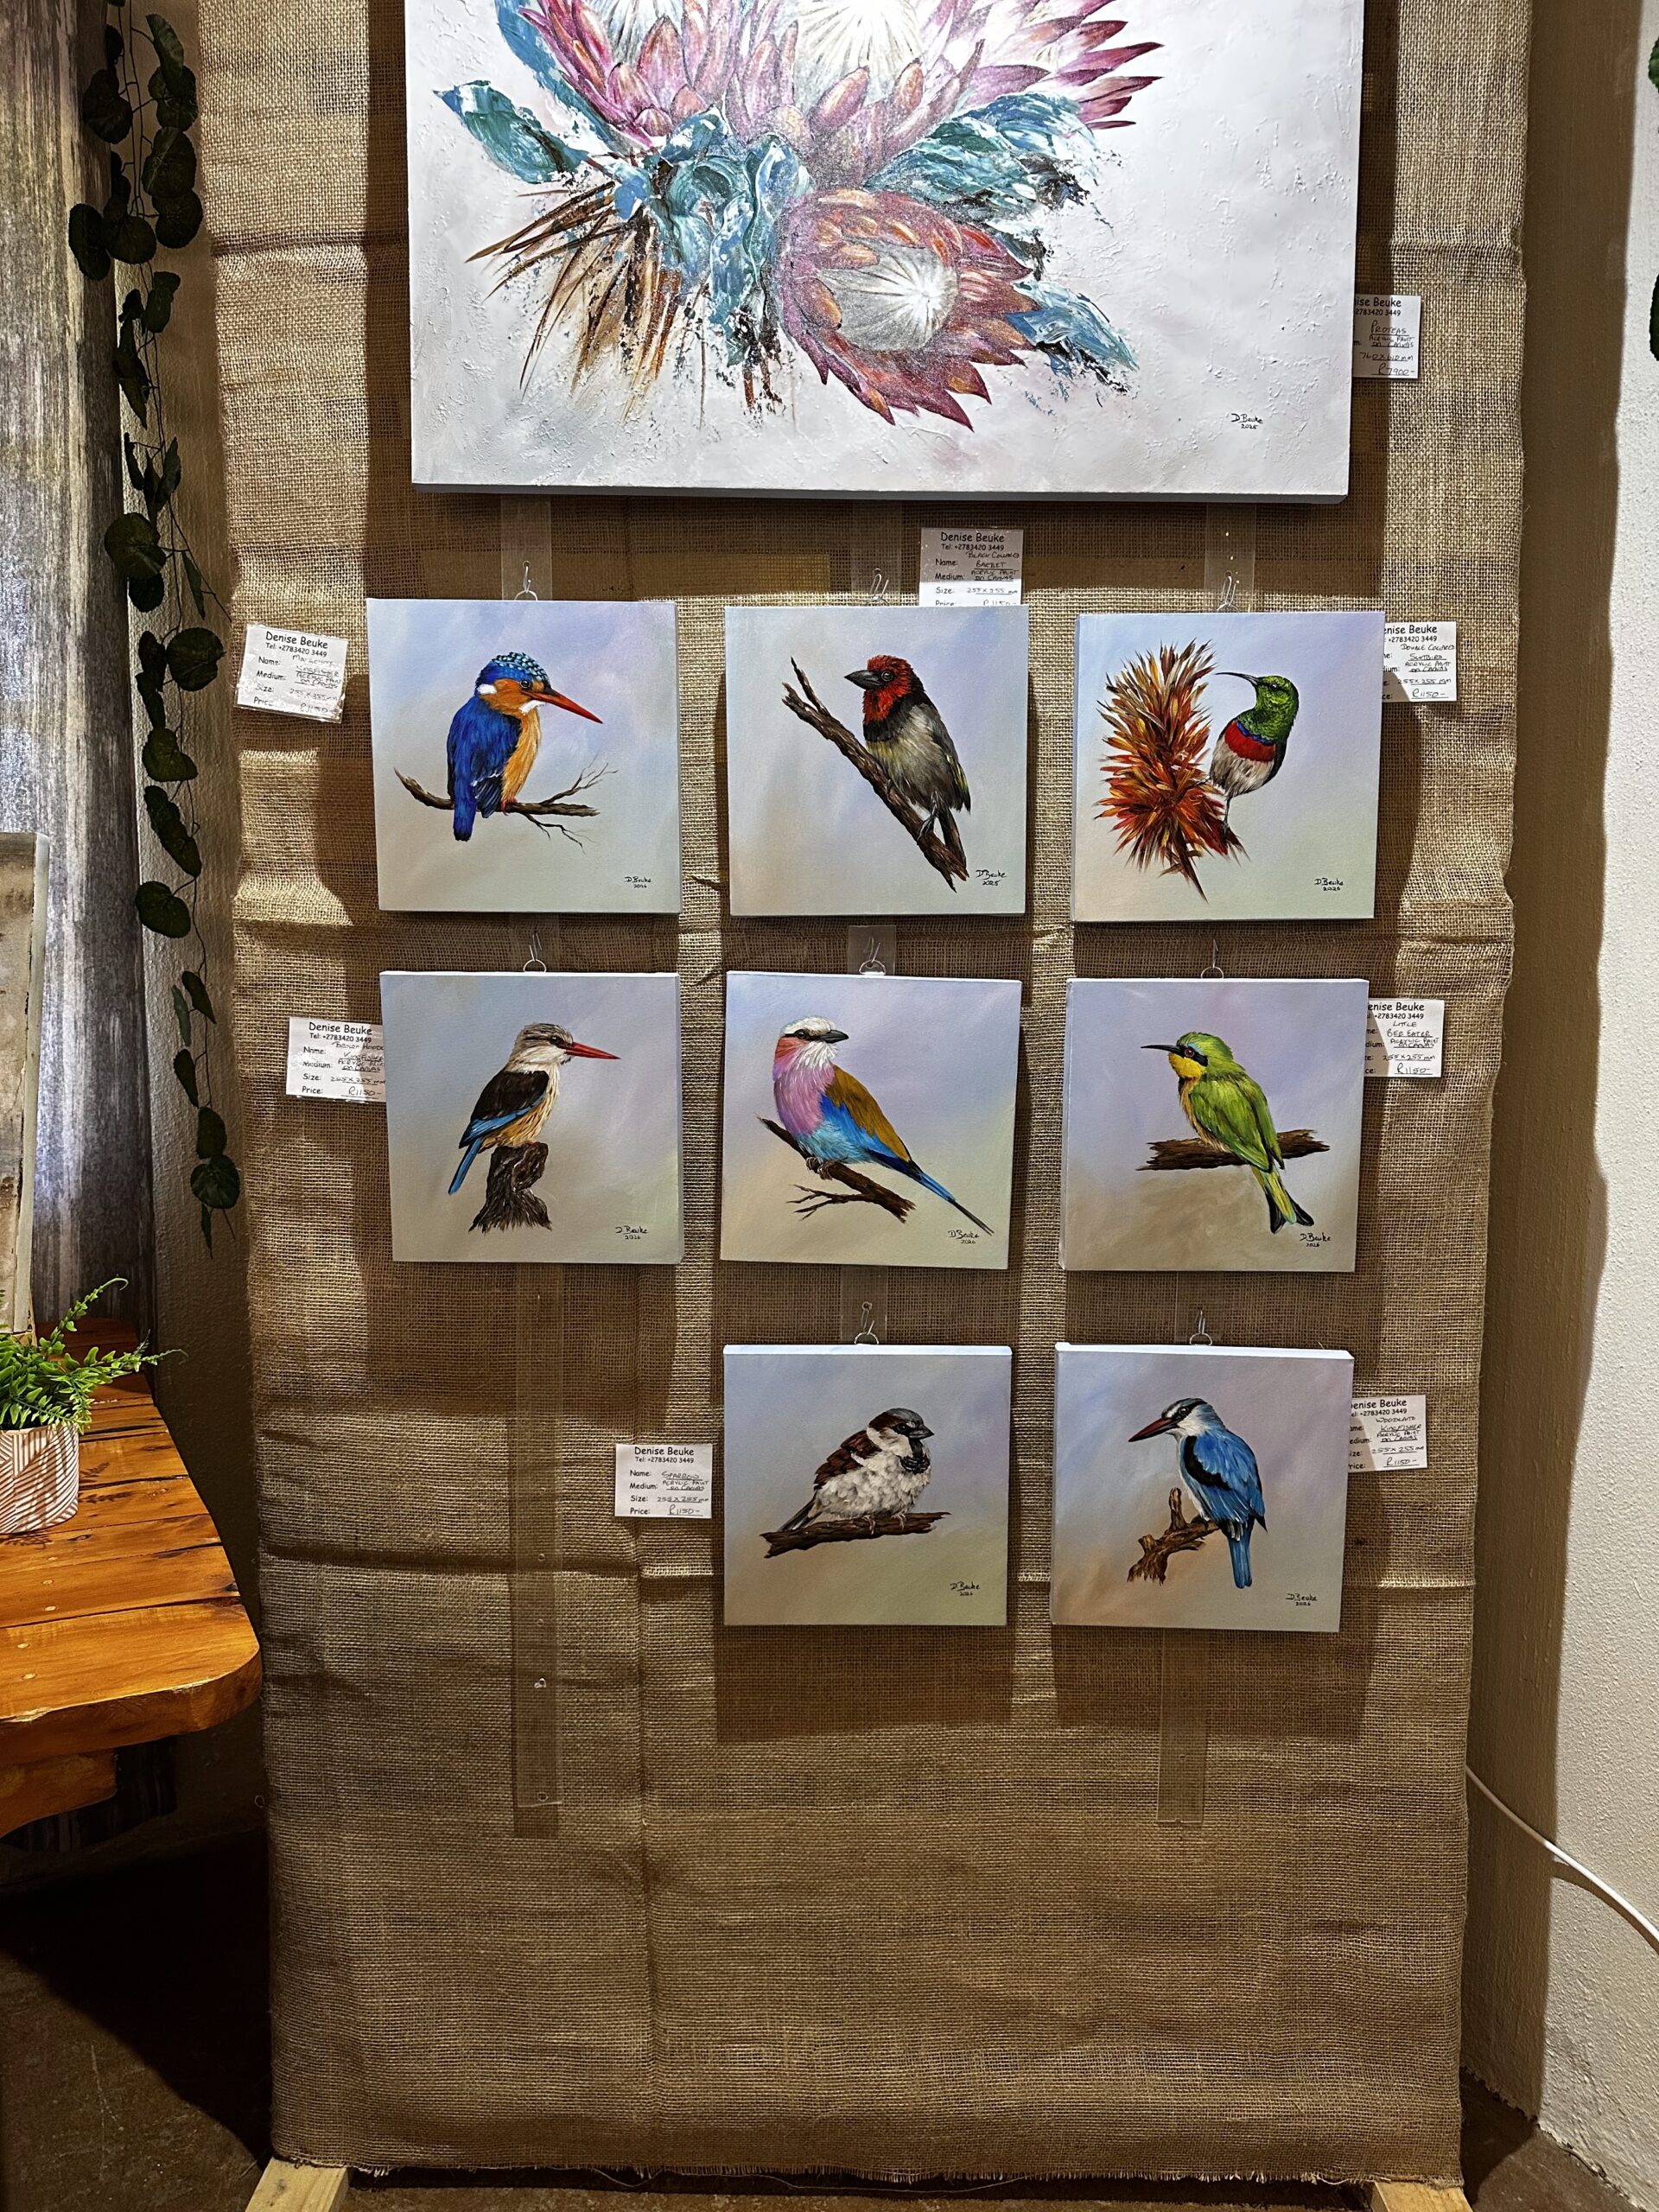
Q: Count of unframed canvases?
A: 9